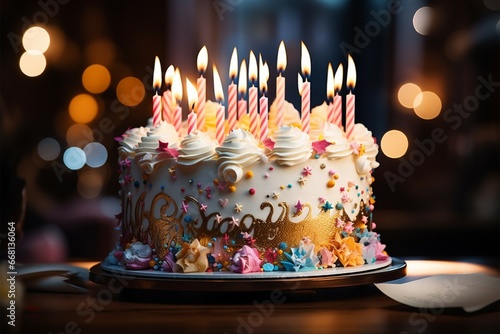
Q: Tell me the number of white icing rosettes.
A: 7